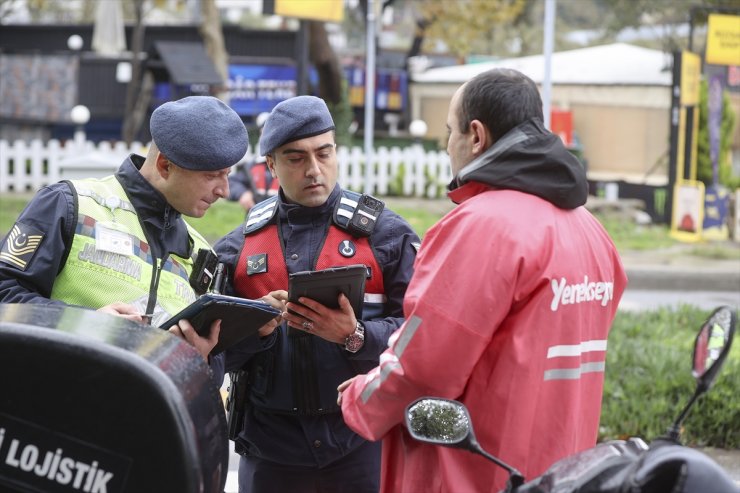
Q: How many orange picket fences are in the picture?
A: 0